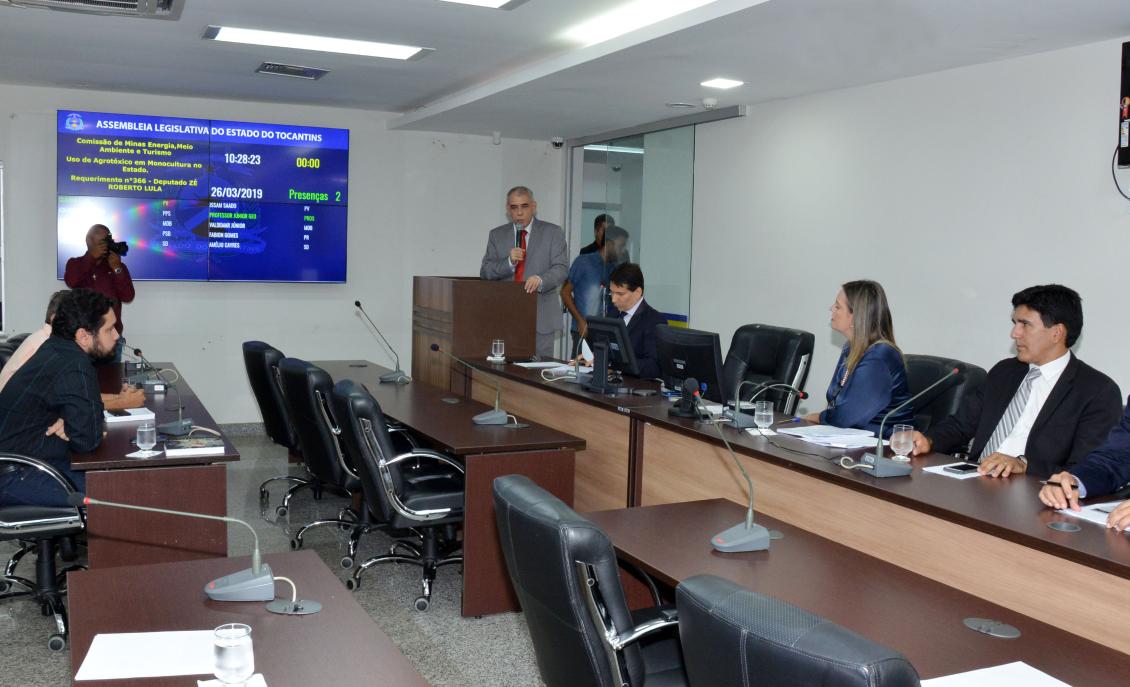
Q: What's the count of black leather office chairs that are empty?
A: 6